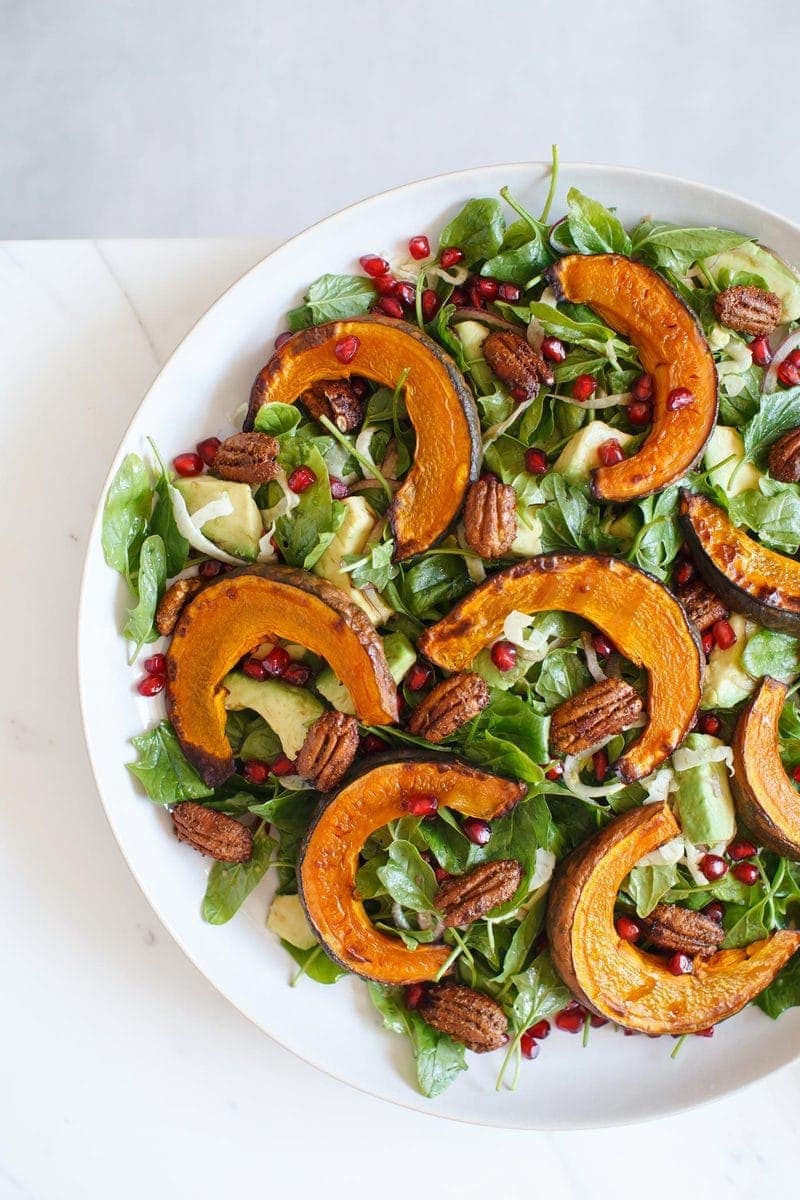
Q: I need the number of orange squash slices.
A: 8